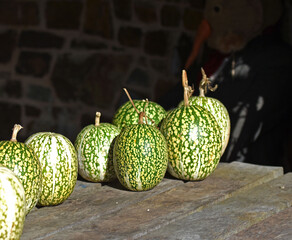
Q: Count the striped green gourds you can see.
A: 8